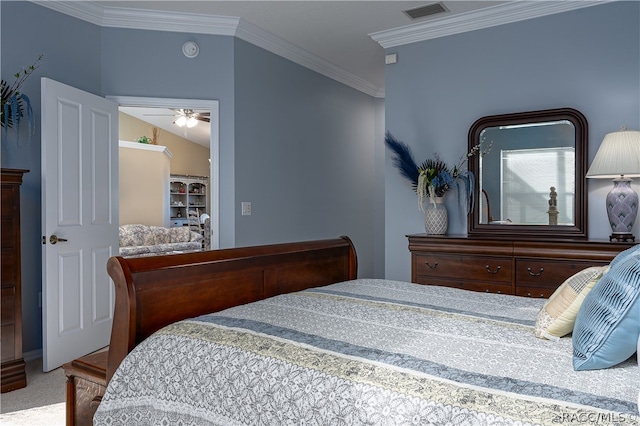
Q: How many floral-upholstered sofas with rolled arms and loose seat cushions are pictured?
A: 1